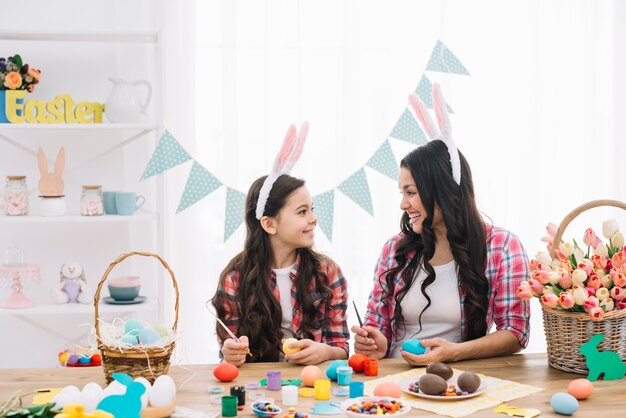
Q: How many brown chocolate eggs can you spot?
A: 3